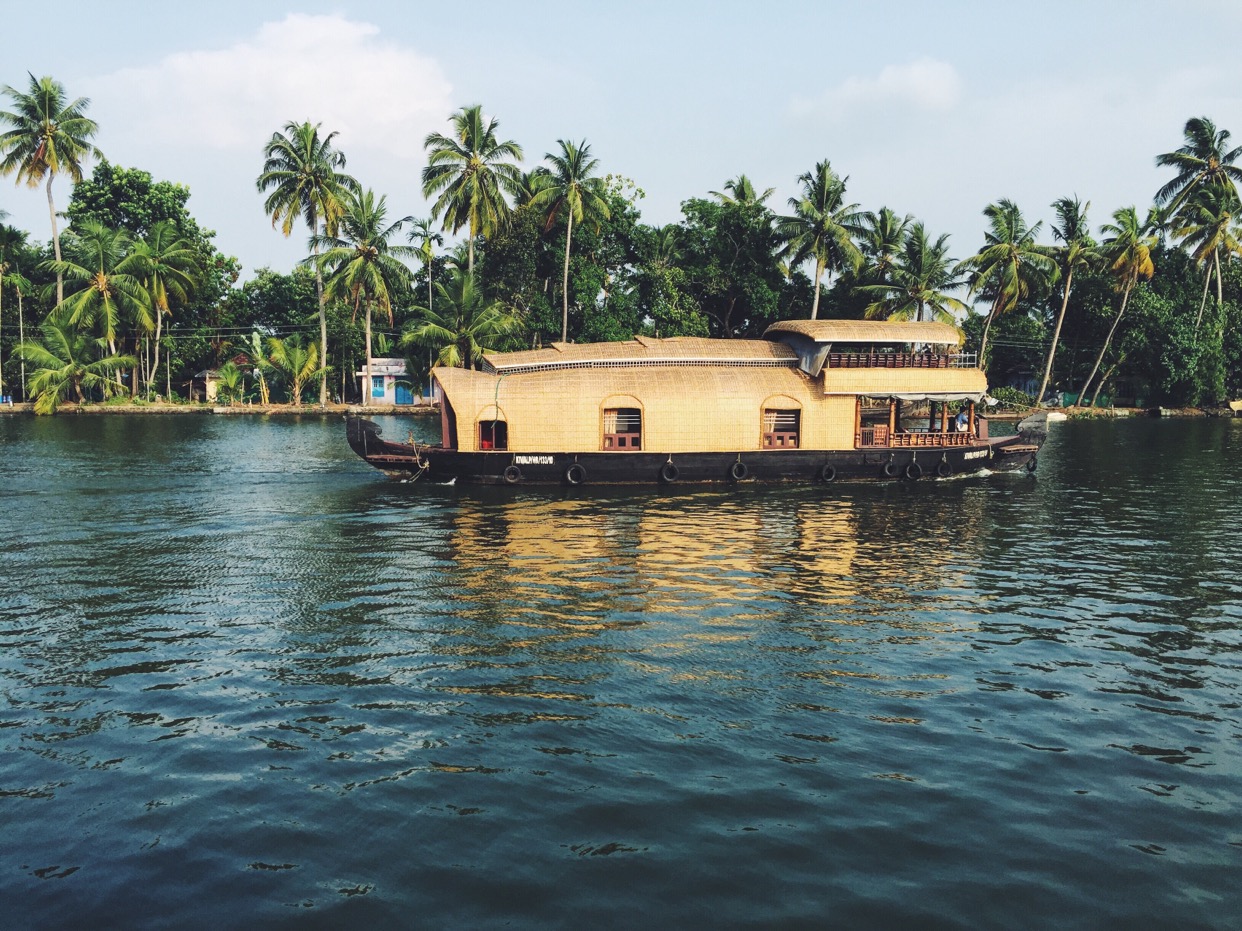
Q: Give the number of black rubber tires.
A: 9